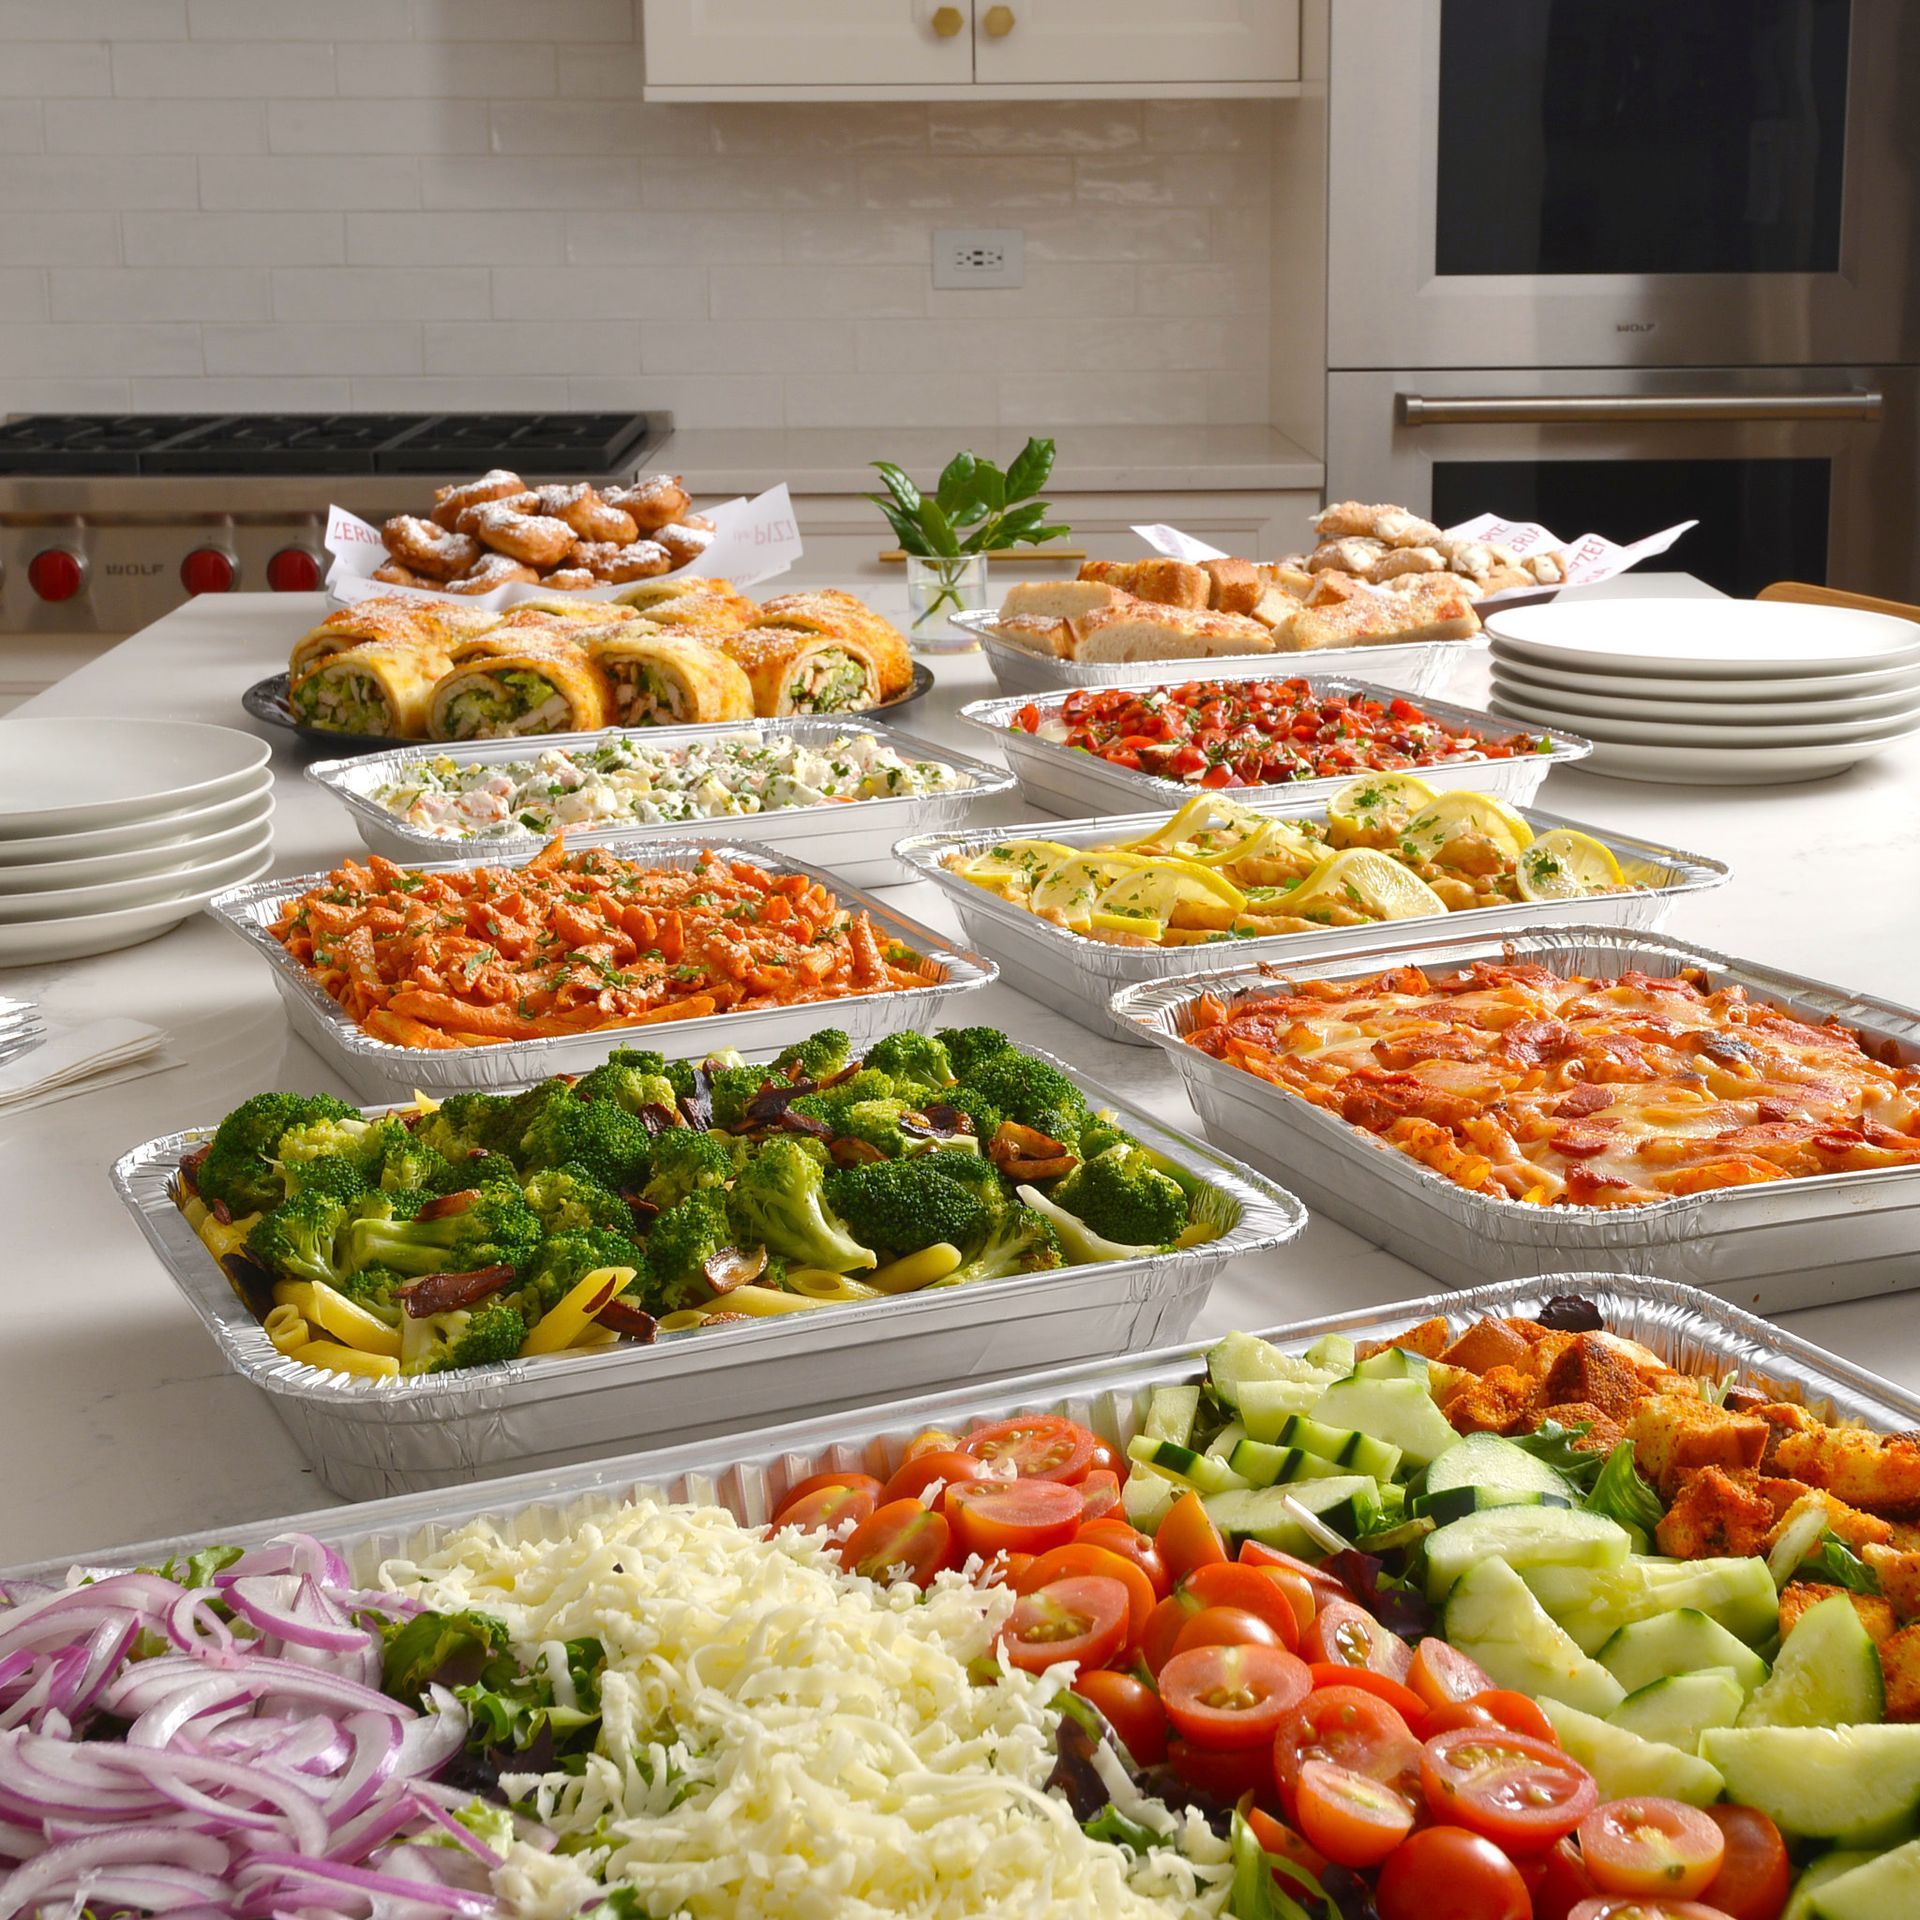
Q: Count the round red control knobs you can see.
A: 3